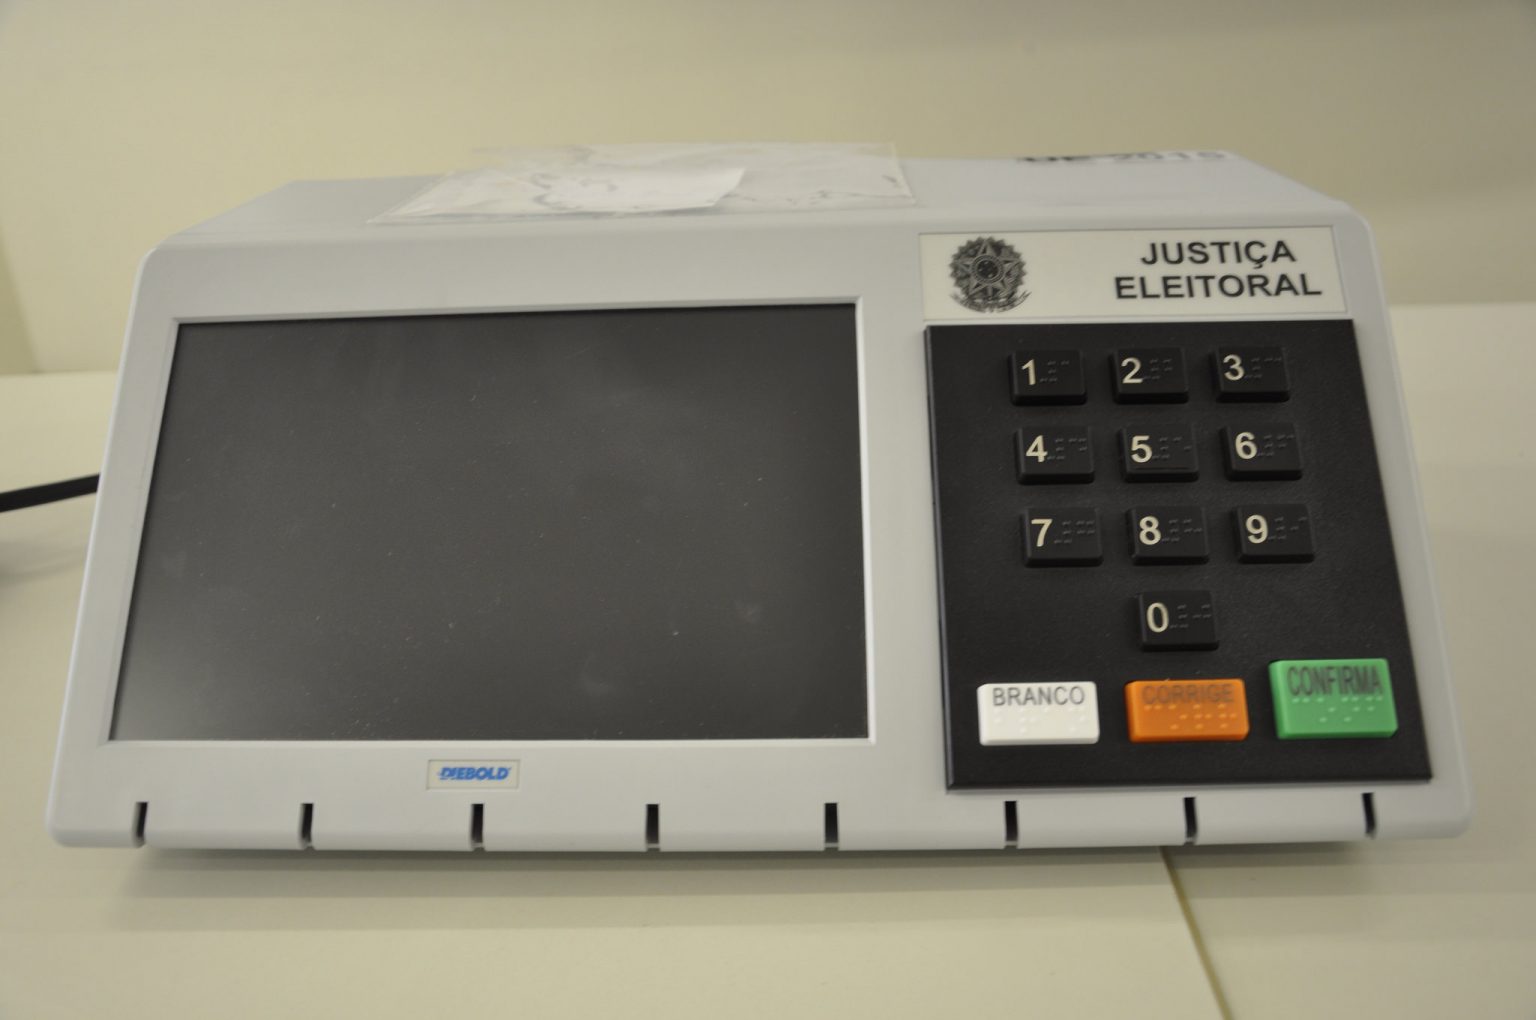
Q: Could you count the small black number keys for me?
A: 10